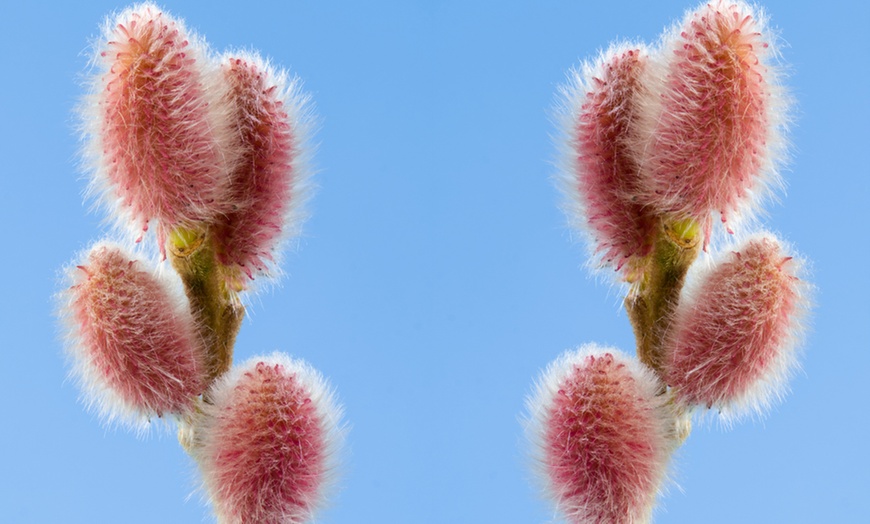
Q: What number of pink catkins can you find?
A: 8